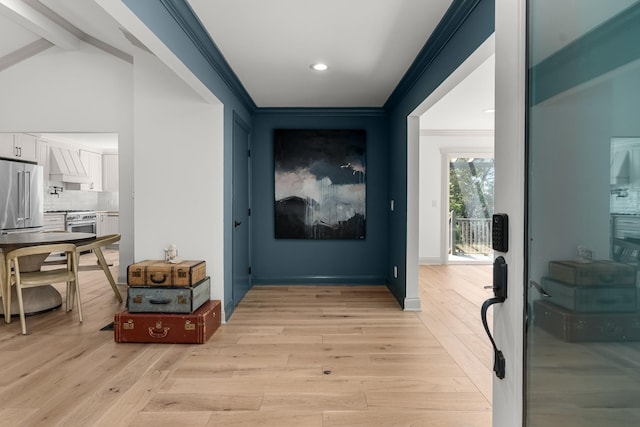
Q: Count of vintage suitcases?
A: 3